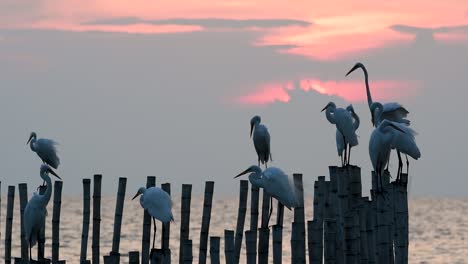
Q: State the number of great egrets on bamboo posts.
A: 10